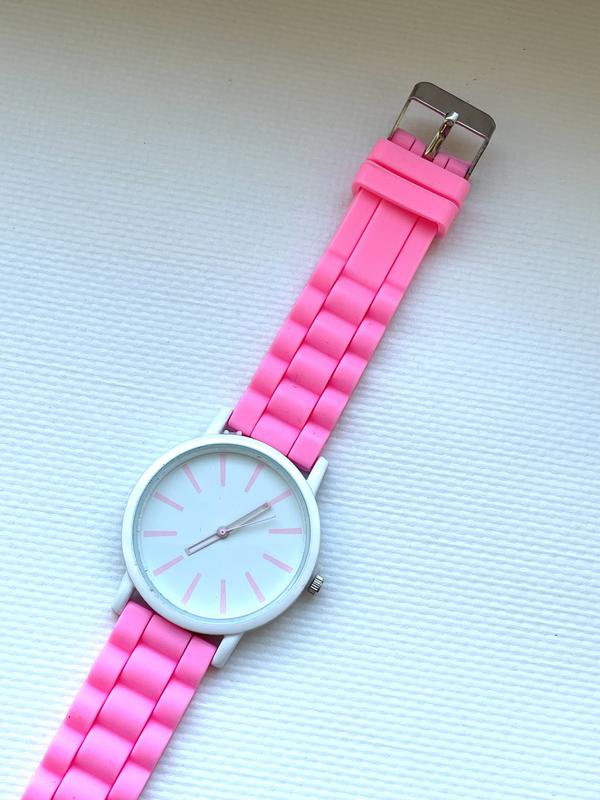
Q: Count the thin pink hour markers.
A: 12